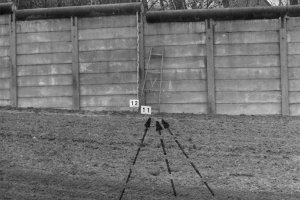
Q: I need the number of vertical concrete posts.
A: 5